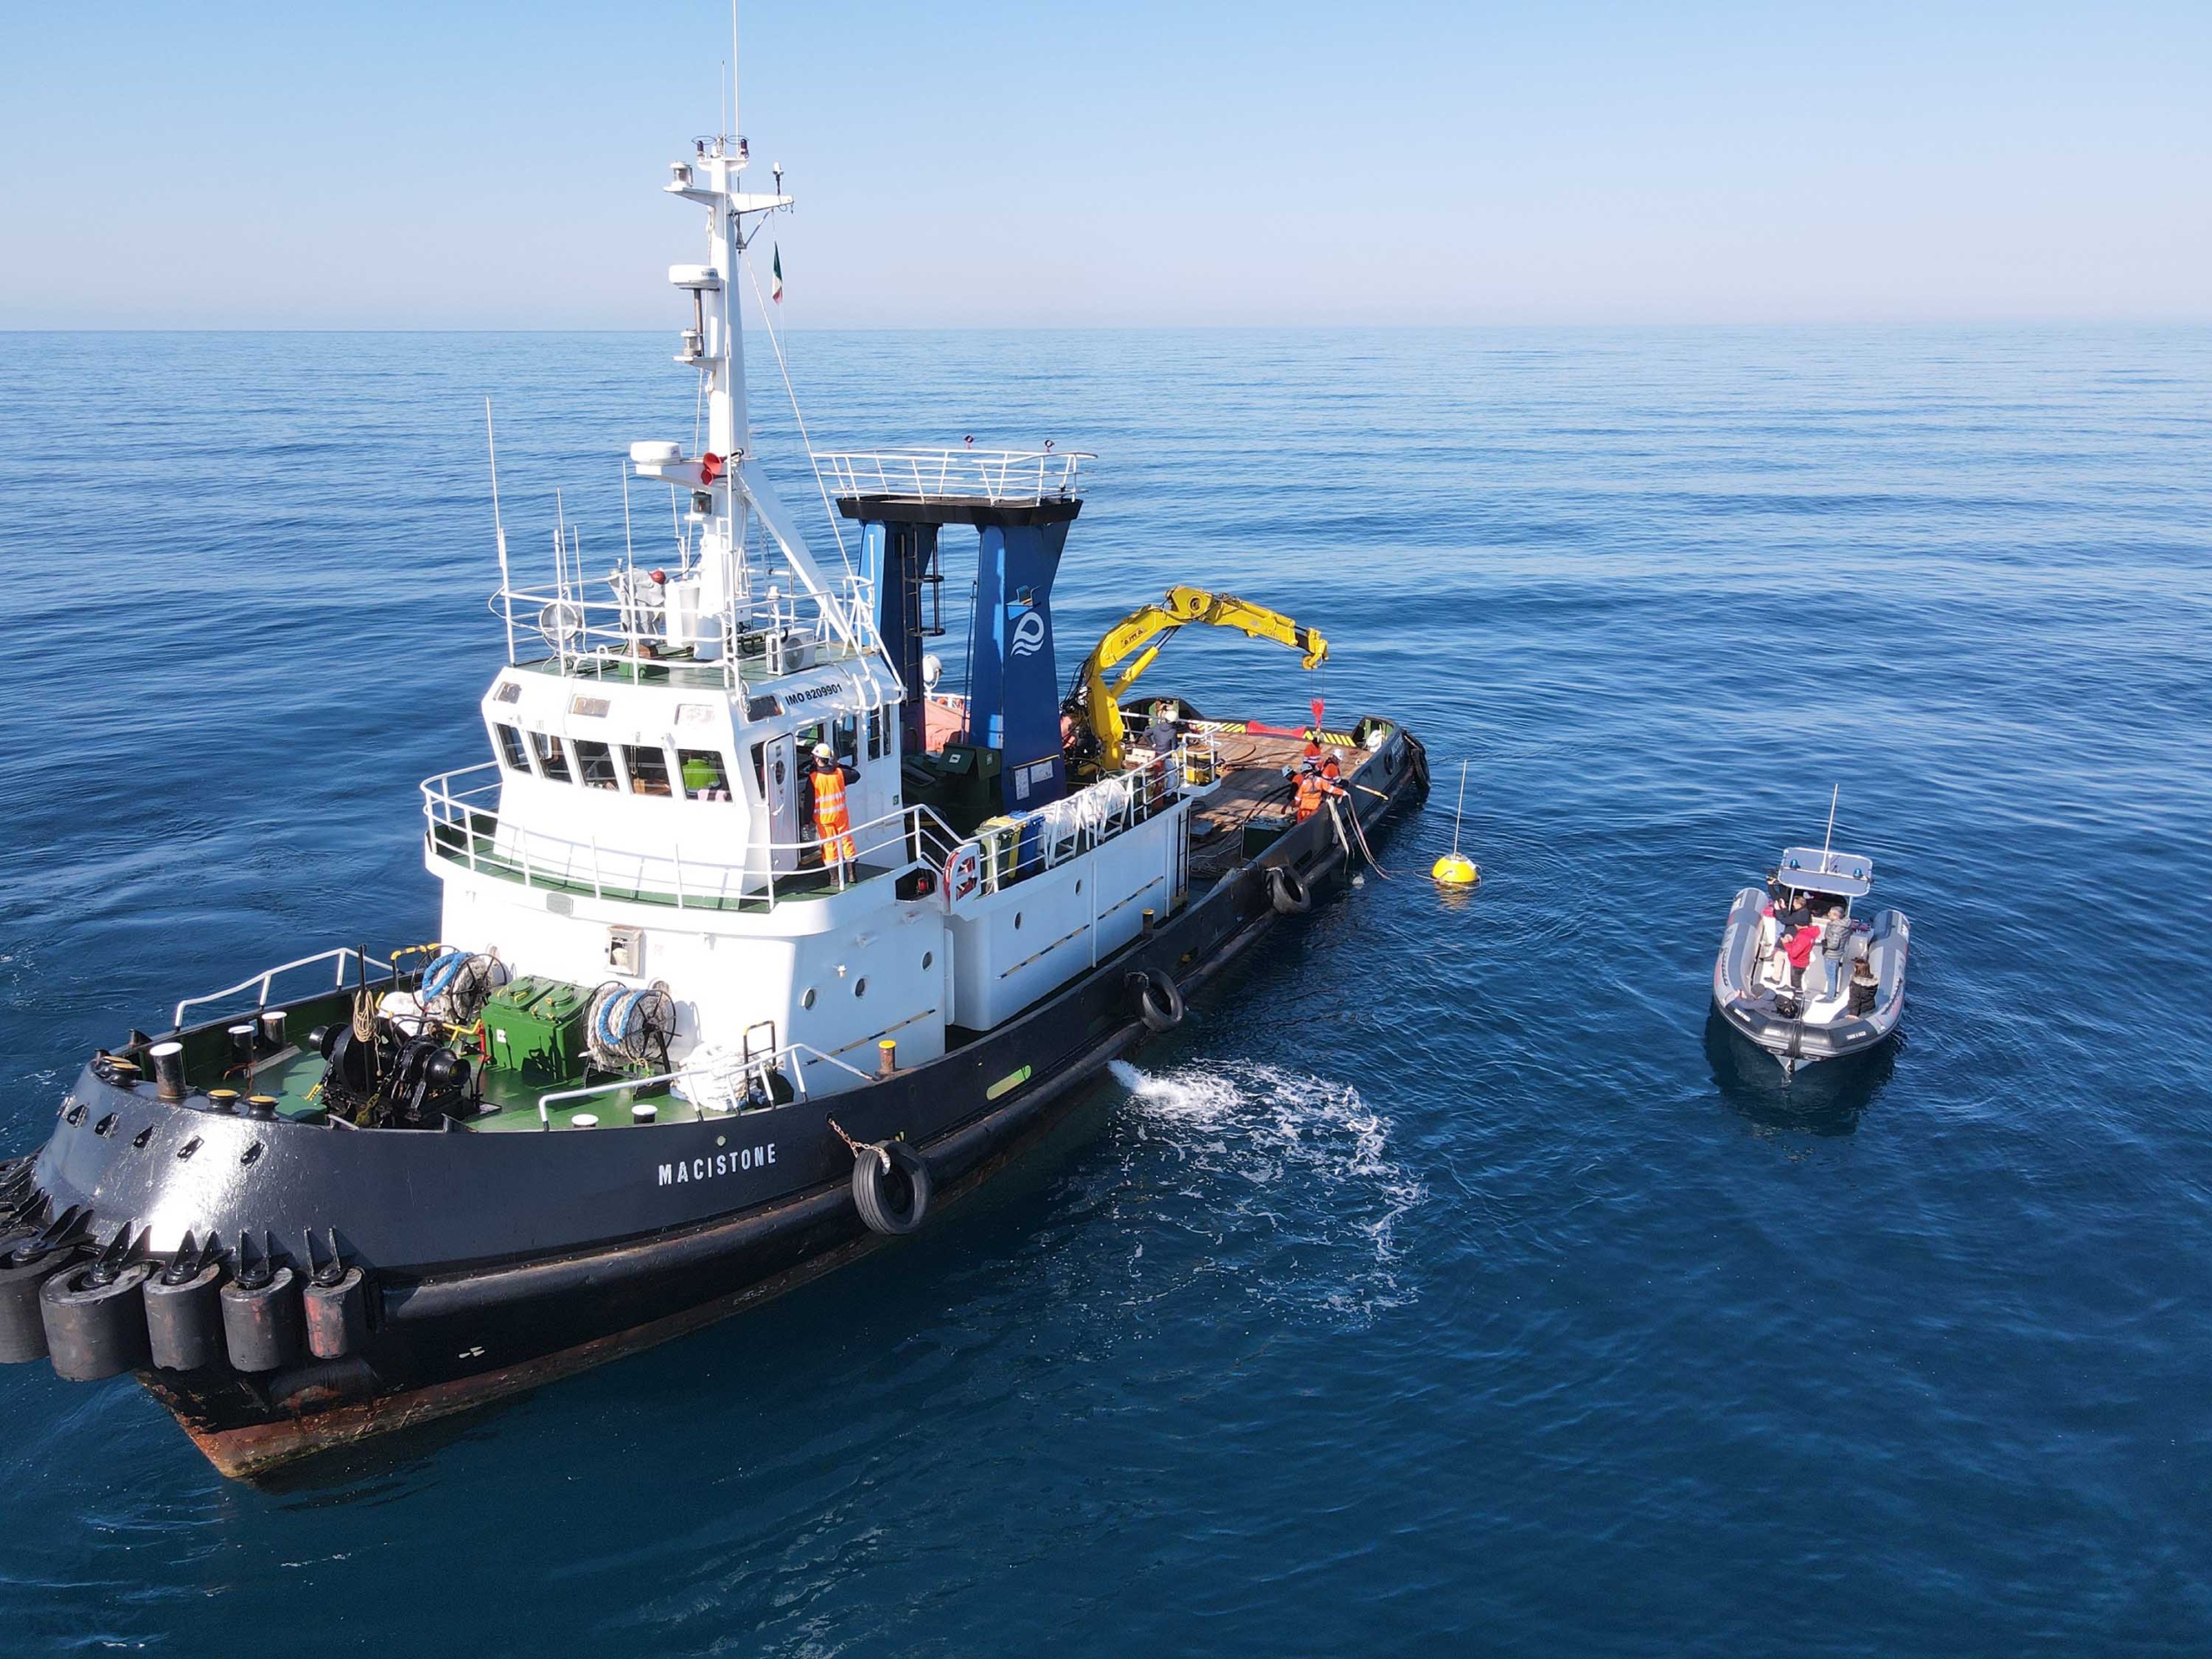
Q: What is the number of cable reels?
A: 2